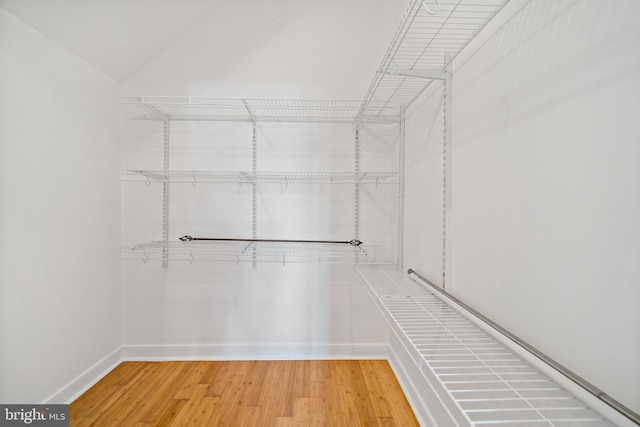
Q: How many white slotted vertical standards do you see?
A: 5